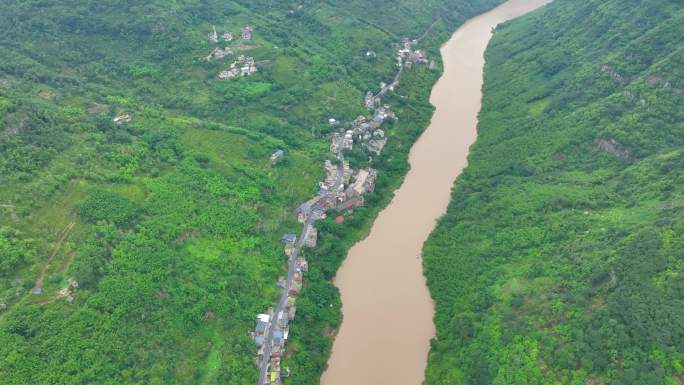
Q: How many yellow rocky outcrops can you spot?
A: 0